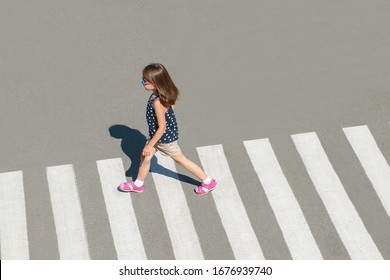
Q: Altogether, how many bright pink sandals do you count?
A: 2